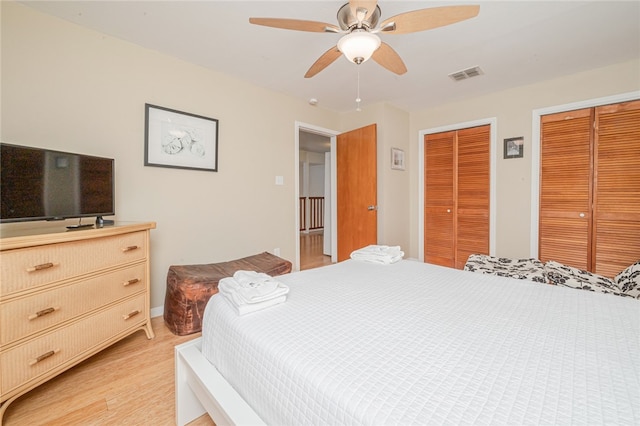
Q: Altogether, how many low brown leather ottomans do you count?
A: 1